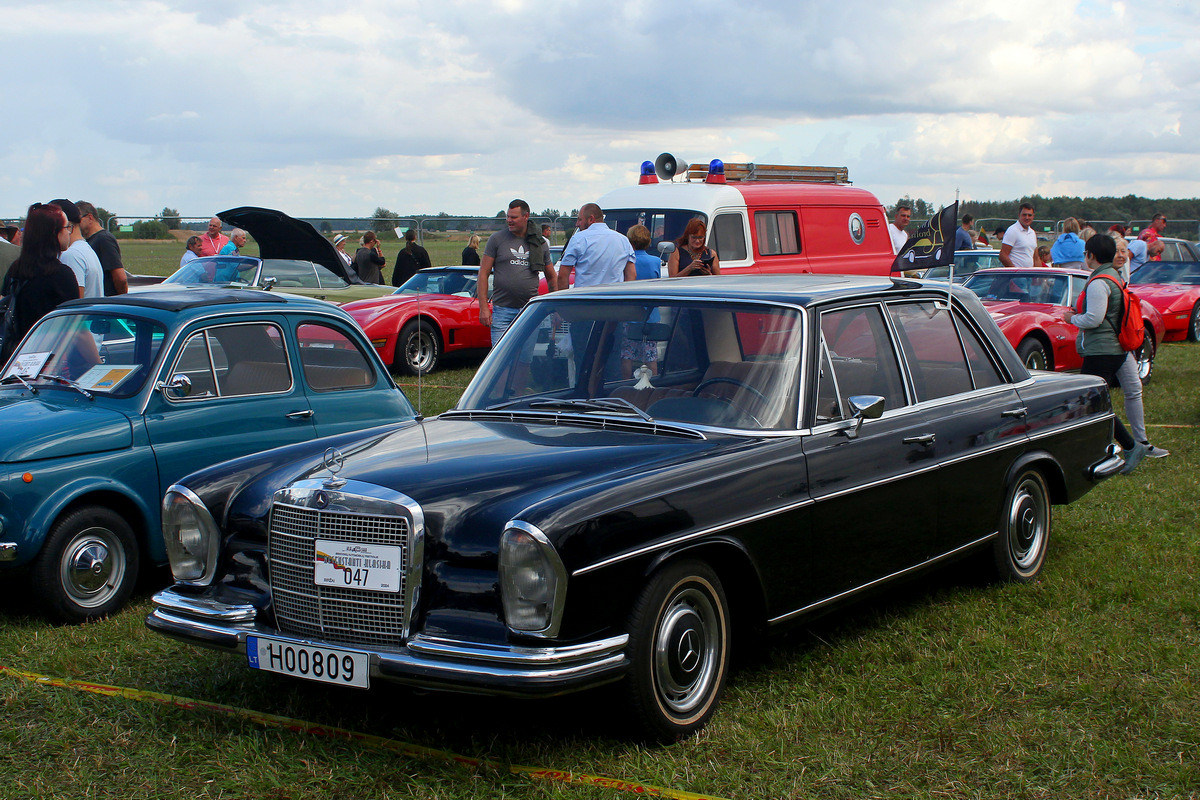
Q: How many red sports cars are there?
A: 3